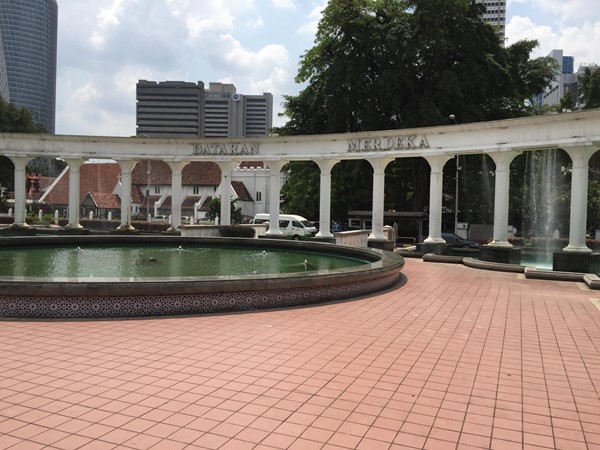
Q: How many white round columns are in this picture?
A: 11